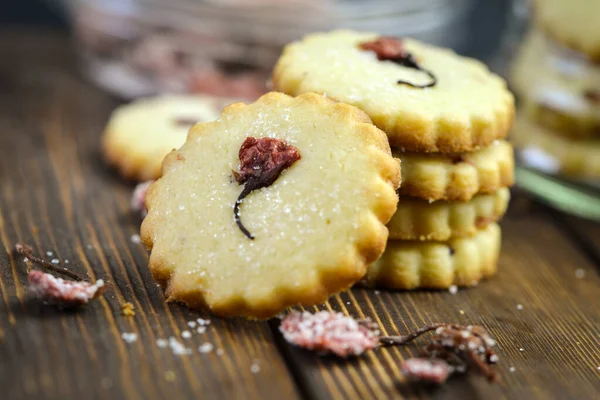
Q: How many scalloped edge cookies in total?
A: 6